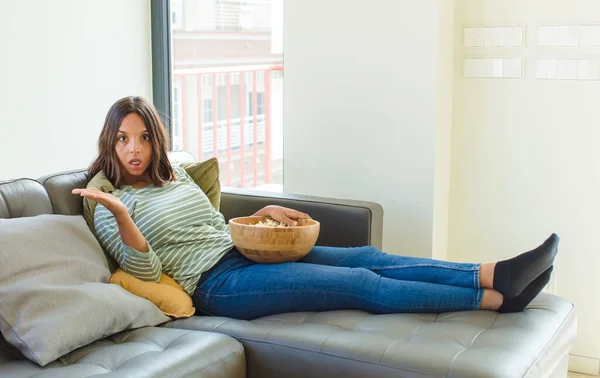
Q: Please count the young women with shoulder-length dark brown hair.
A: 1